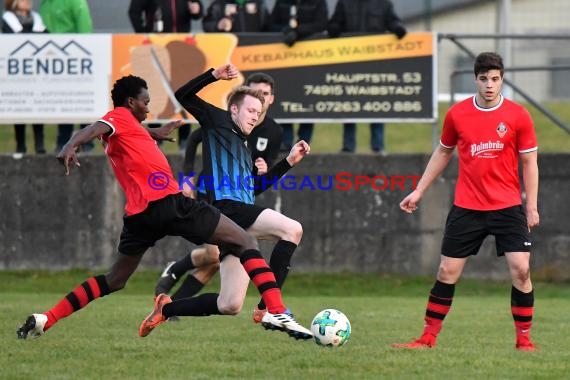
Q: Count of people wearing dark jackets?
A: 4